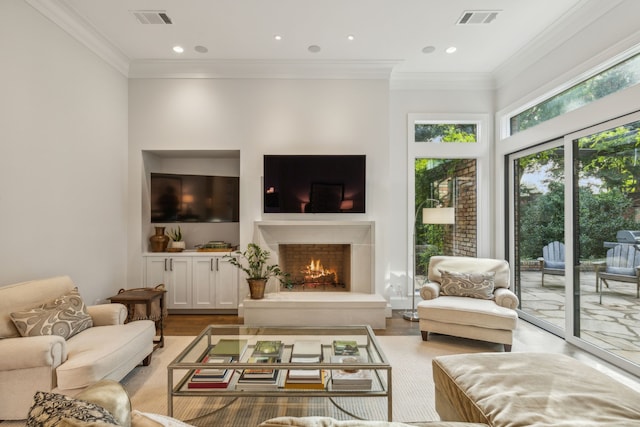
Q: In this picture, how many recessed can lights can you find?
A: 4